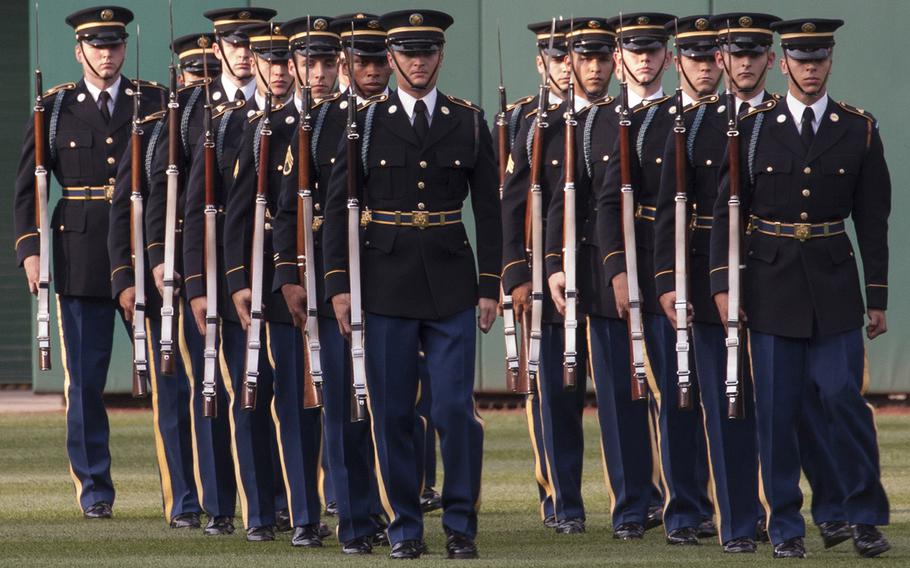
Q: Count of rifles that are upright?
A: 13